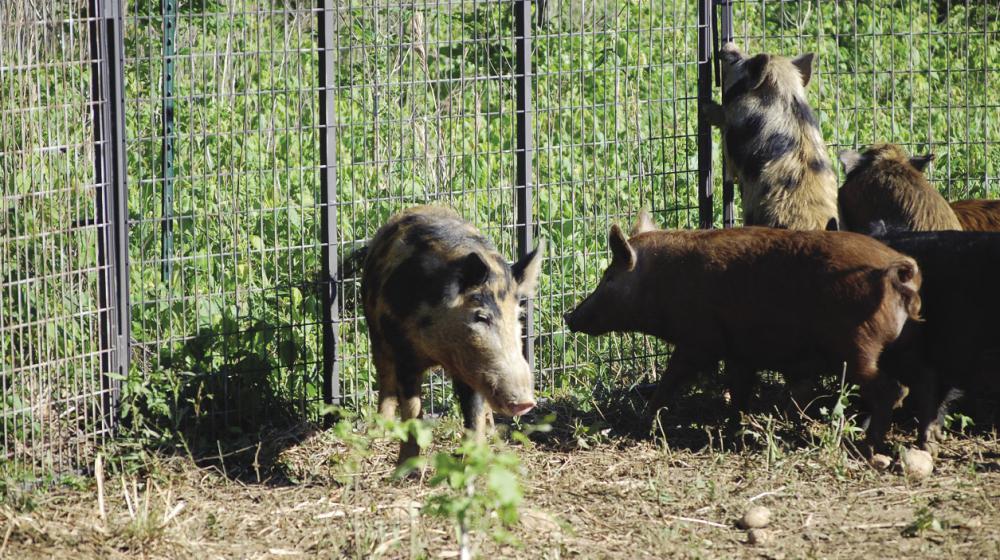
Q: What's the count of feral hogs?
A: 6